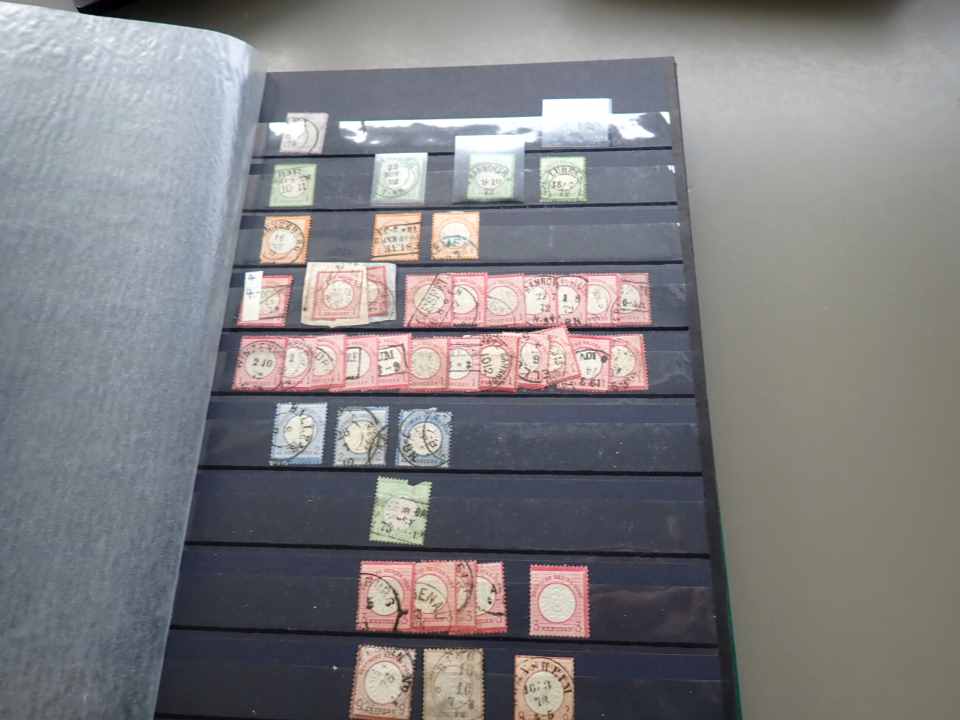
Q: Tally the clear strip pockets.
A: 9